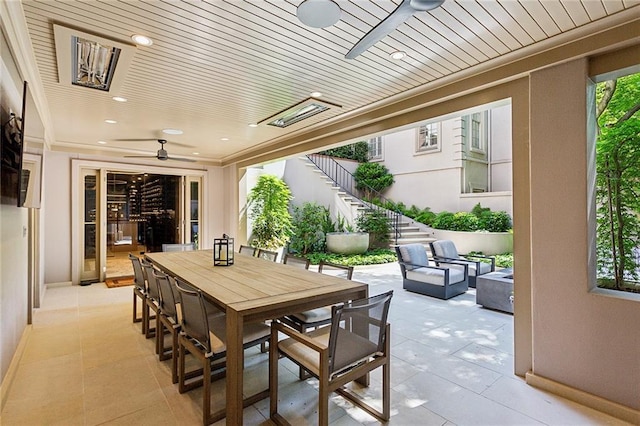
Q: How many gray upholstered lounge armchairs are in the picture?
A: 2